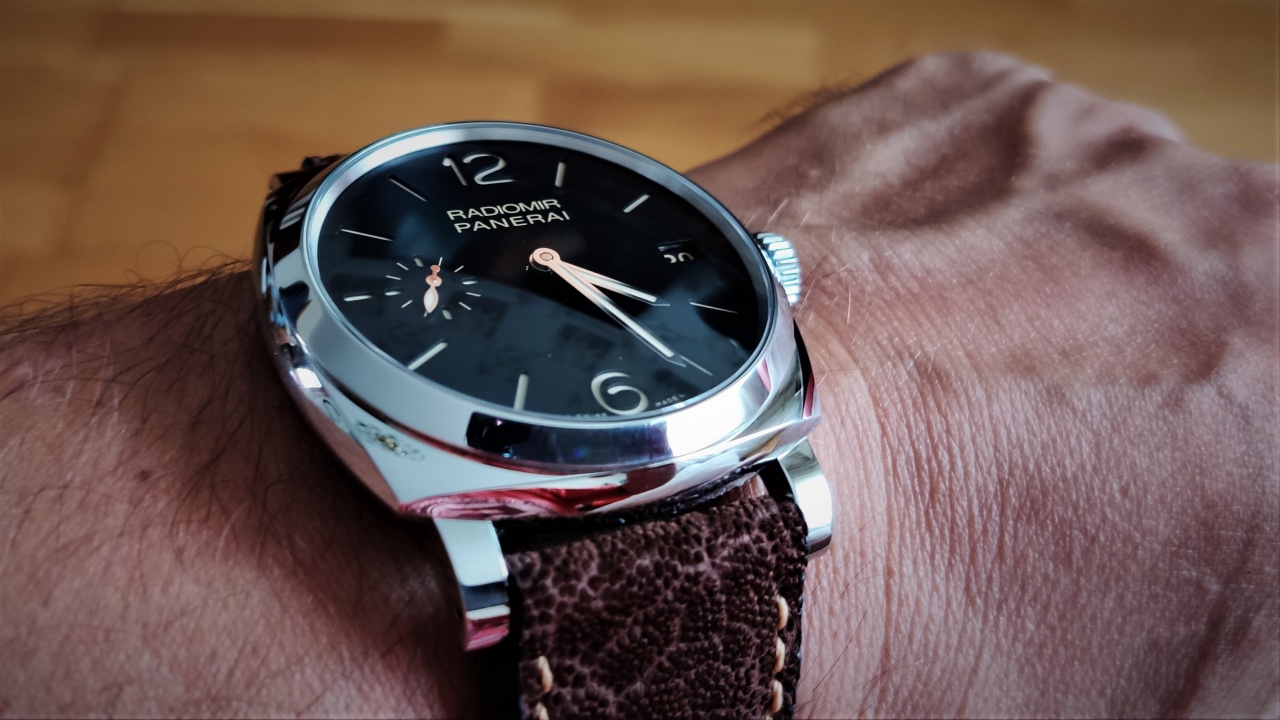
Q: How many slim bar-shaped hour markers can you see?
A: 9